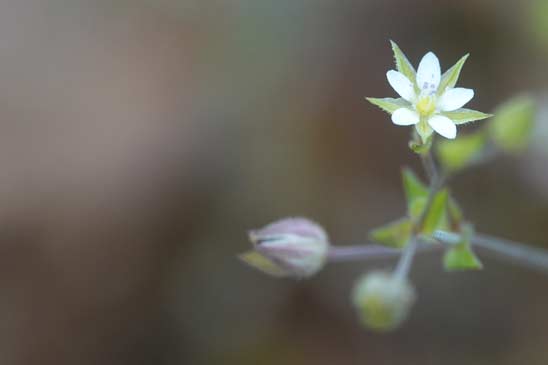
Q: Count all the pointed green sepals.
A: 5